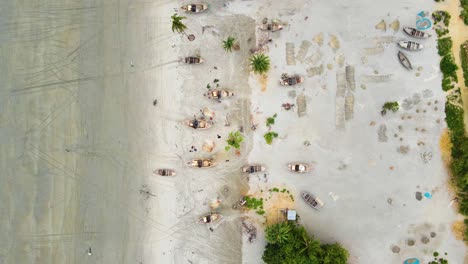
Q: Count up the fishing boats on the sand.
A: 15